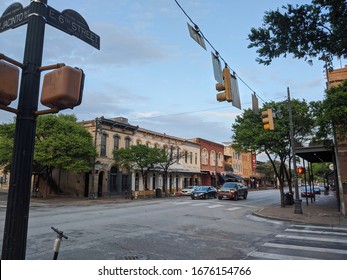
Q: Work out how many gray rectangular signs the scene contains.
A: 4